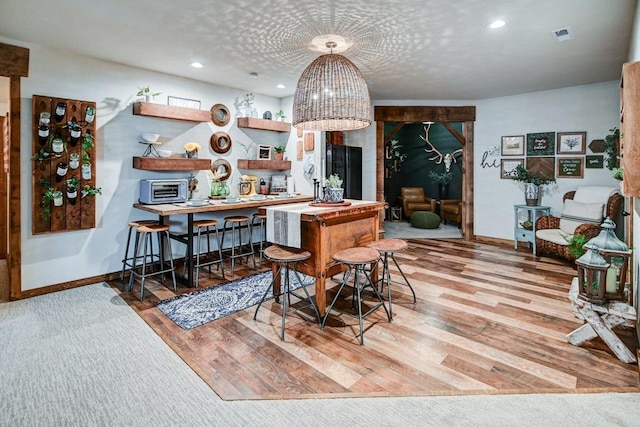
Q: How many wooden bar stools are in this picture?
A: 8